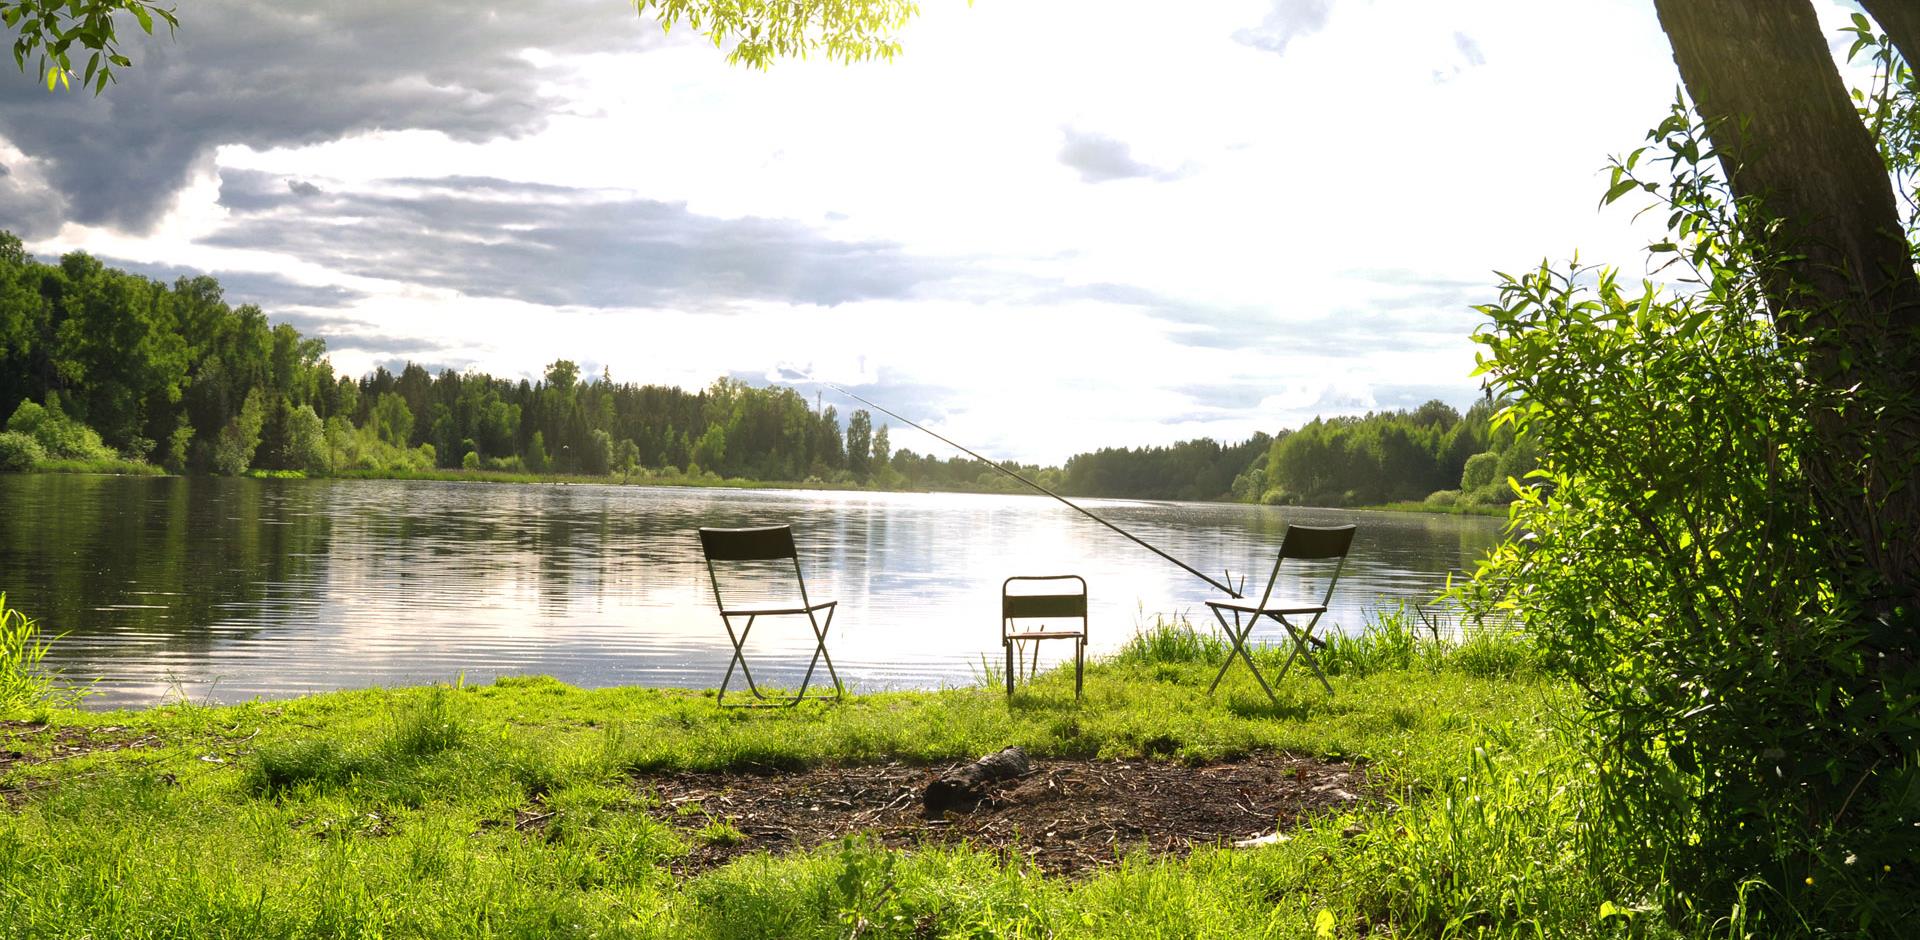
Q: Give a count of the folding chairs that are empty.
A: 3